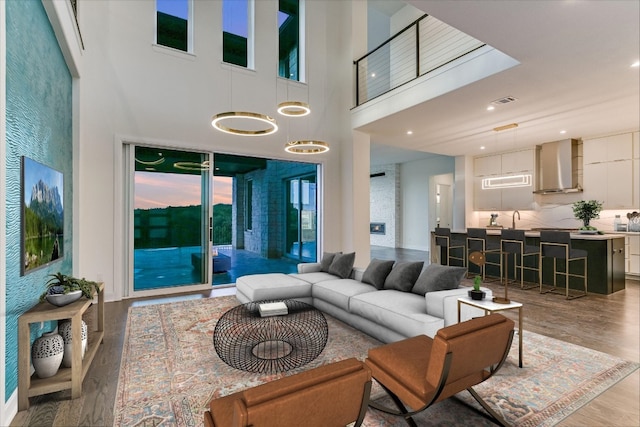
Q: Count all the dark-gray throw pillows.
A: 5